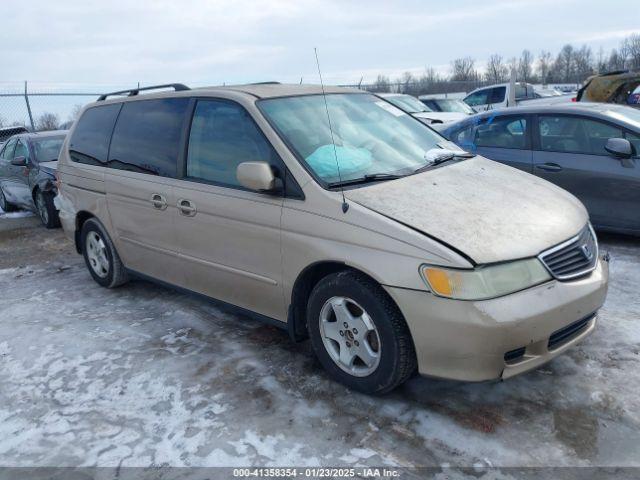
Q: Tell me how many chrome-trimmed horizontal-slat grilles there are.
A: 1